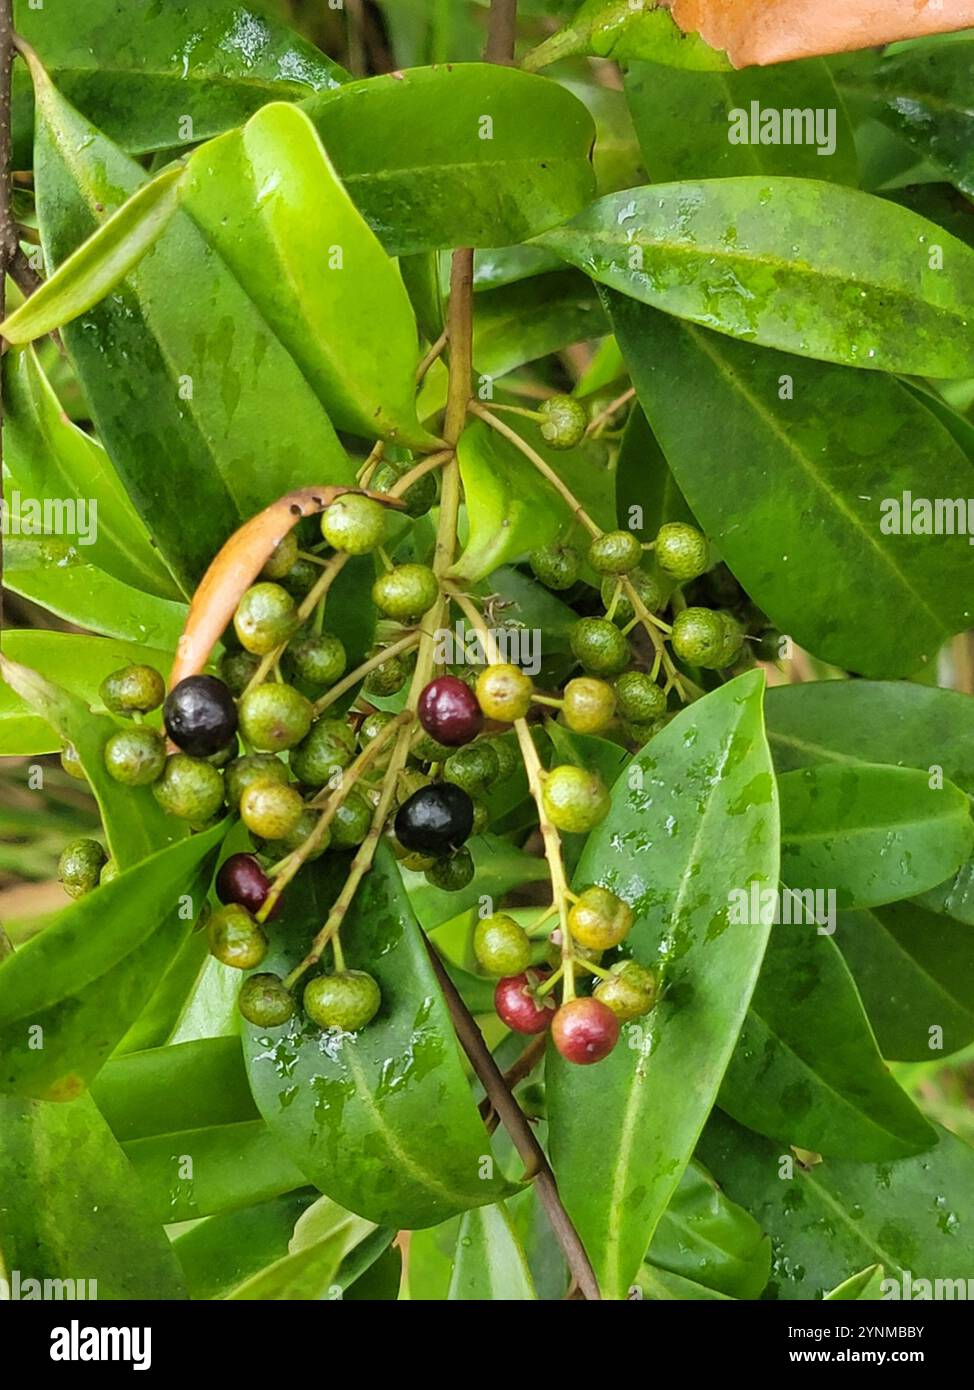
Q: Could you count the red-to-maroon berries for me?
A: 4